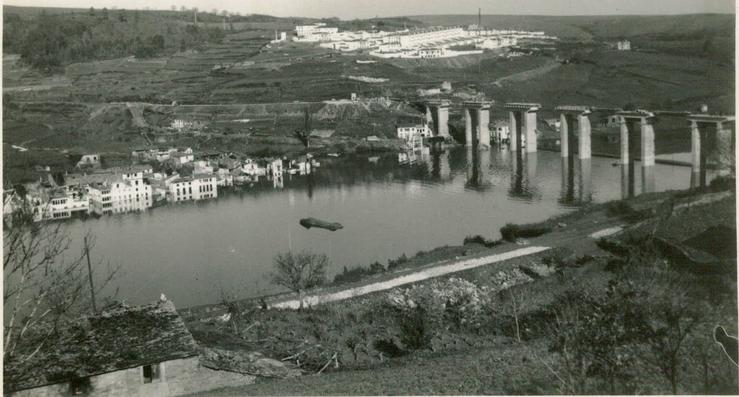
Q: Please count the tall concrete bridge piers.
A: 6